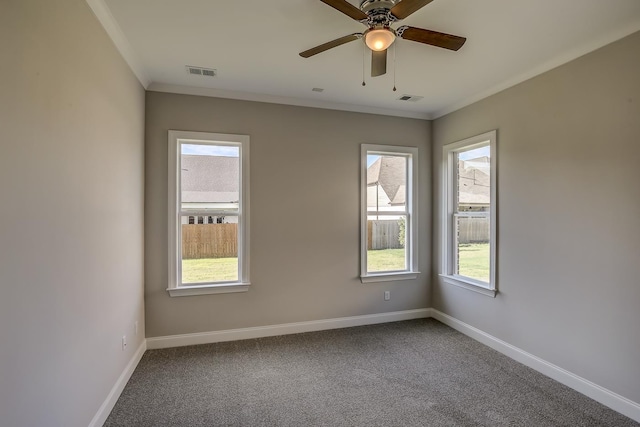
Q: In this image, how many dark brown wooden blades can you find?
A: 5